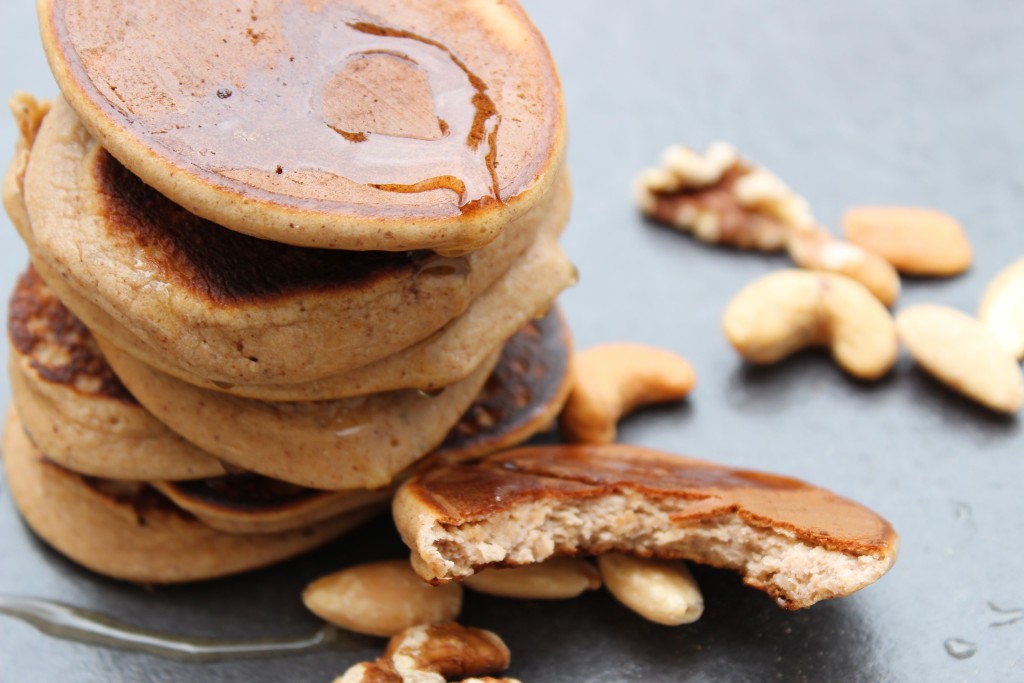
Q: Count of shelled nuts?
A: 11